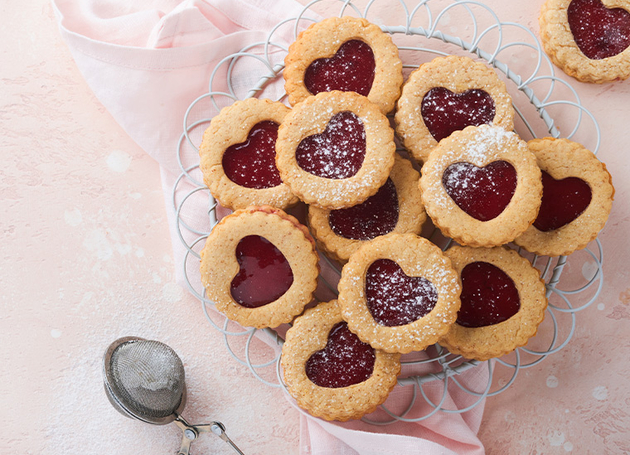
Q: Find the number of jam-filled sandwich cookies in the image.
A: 12